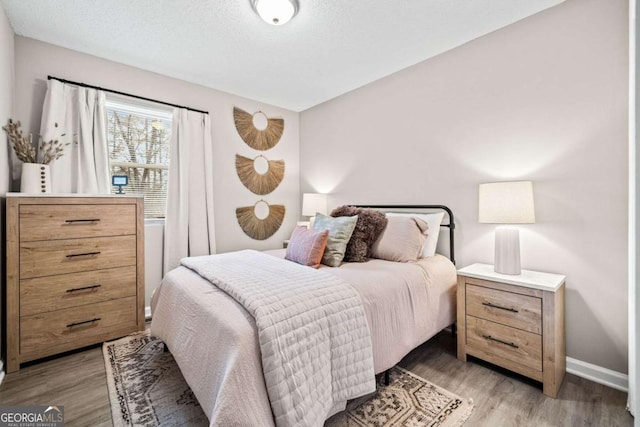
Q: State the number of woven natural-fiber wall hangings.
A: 3